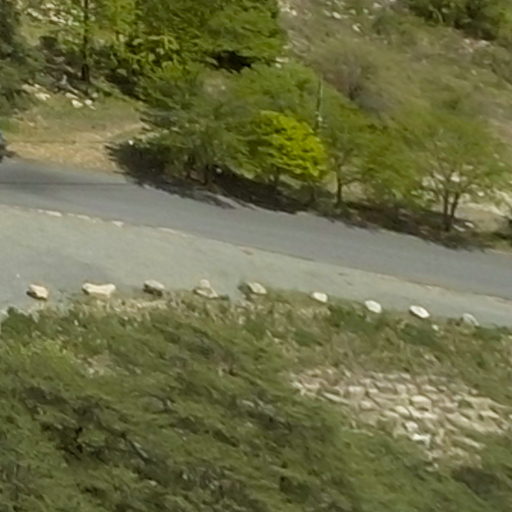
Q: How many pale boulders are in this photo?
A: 9